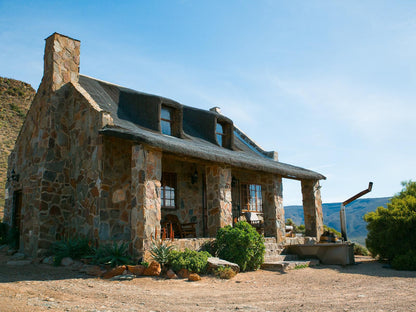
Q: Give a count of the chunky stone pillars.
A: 4